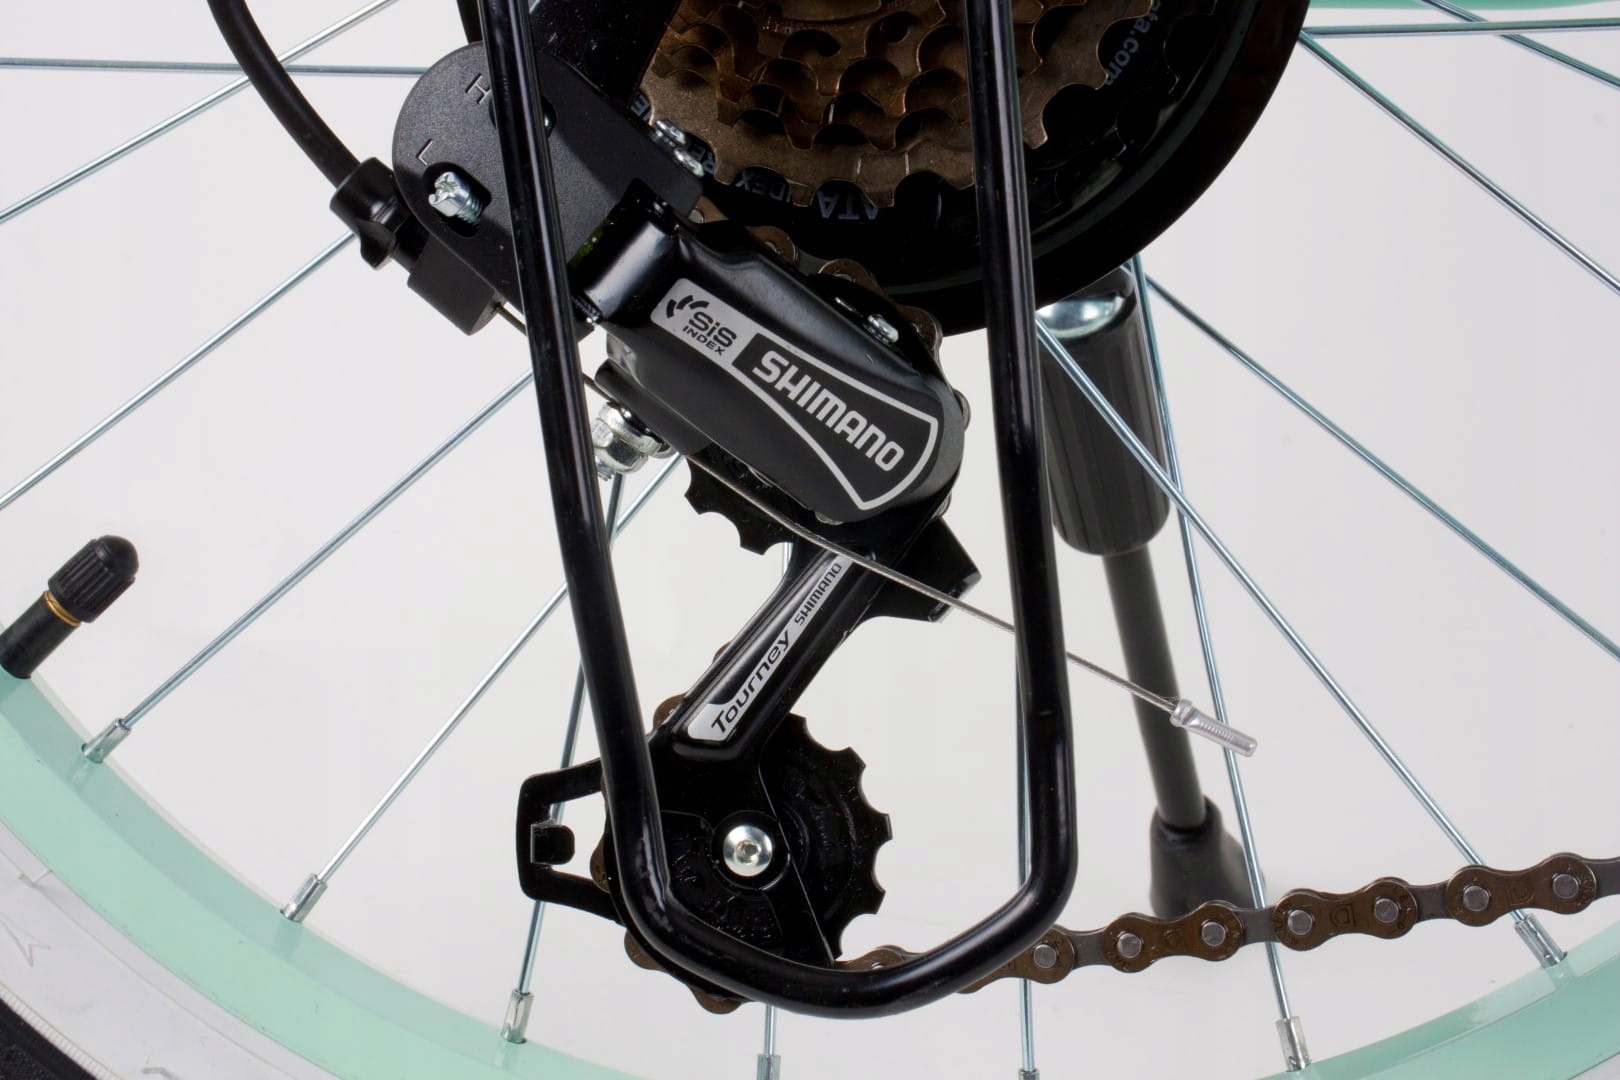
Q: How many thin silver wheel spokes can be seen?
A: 14